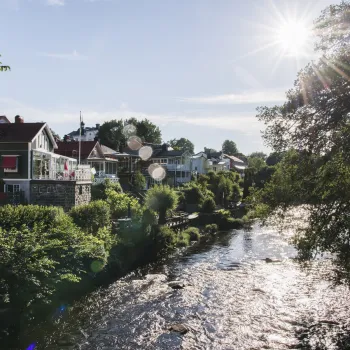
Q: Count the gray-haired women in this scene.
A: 0